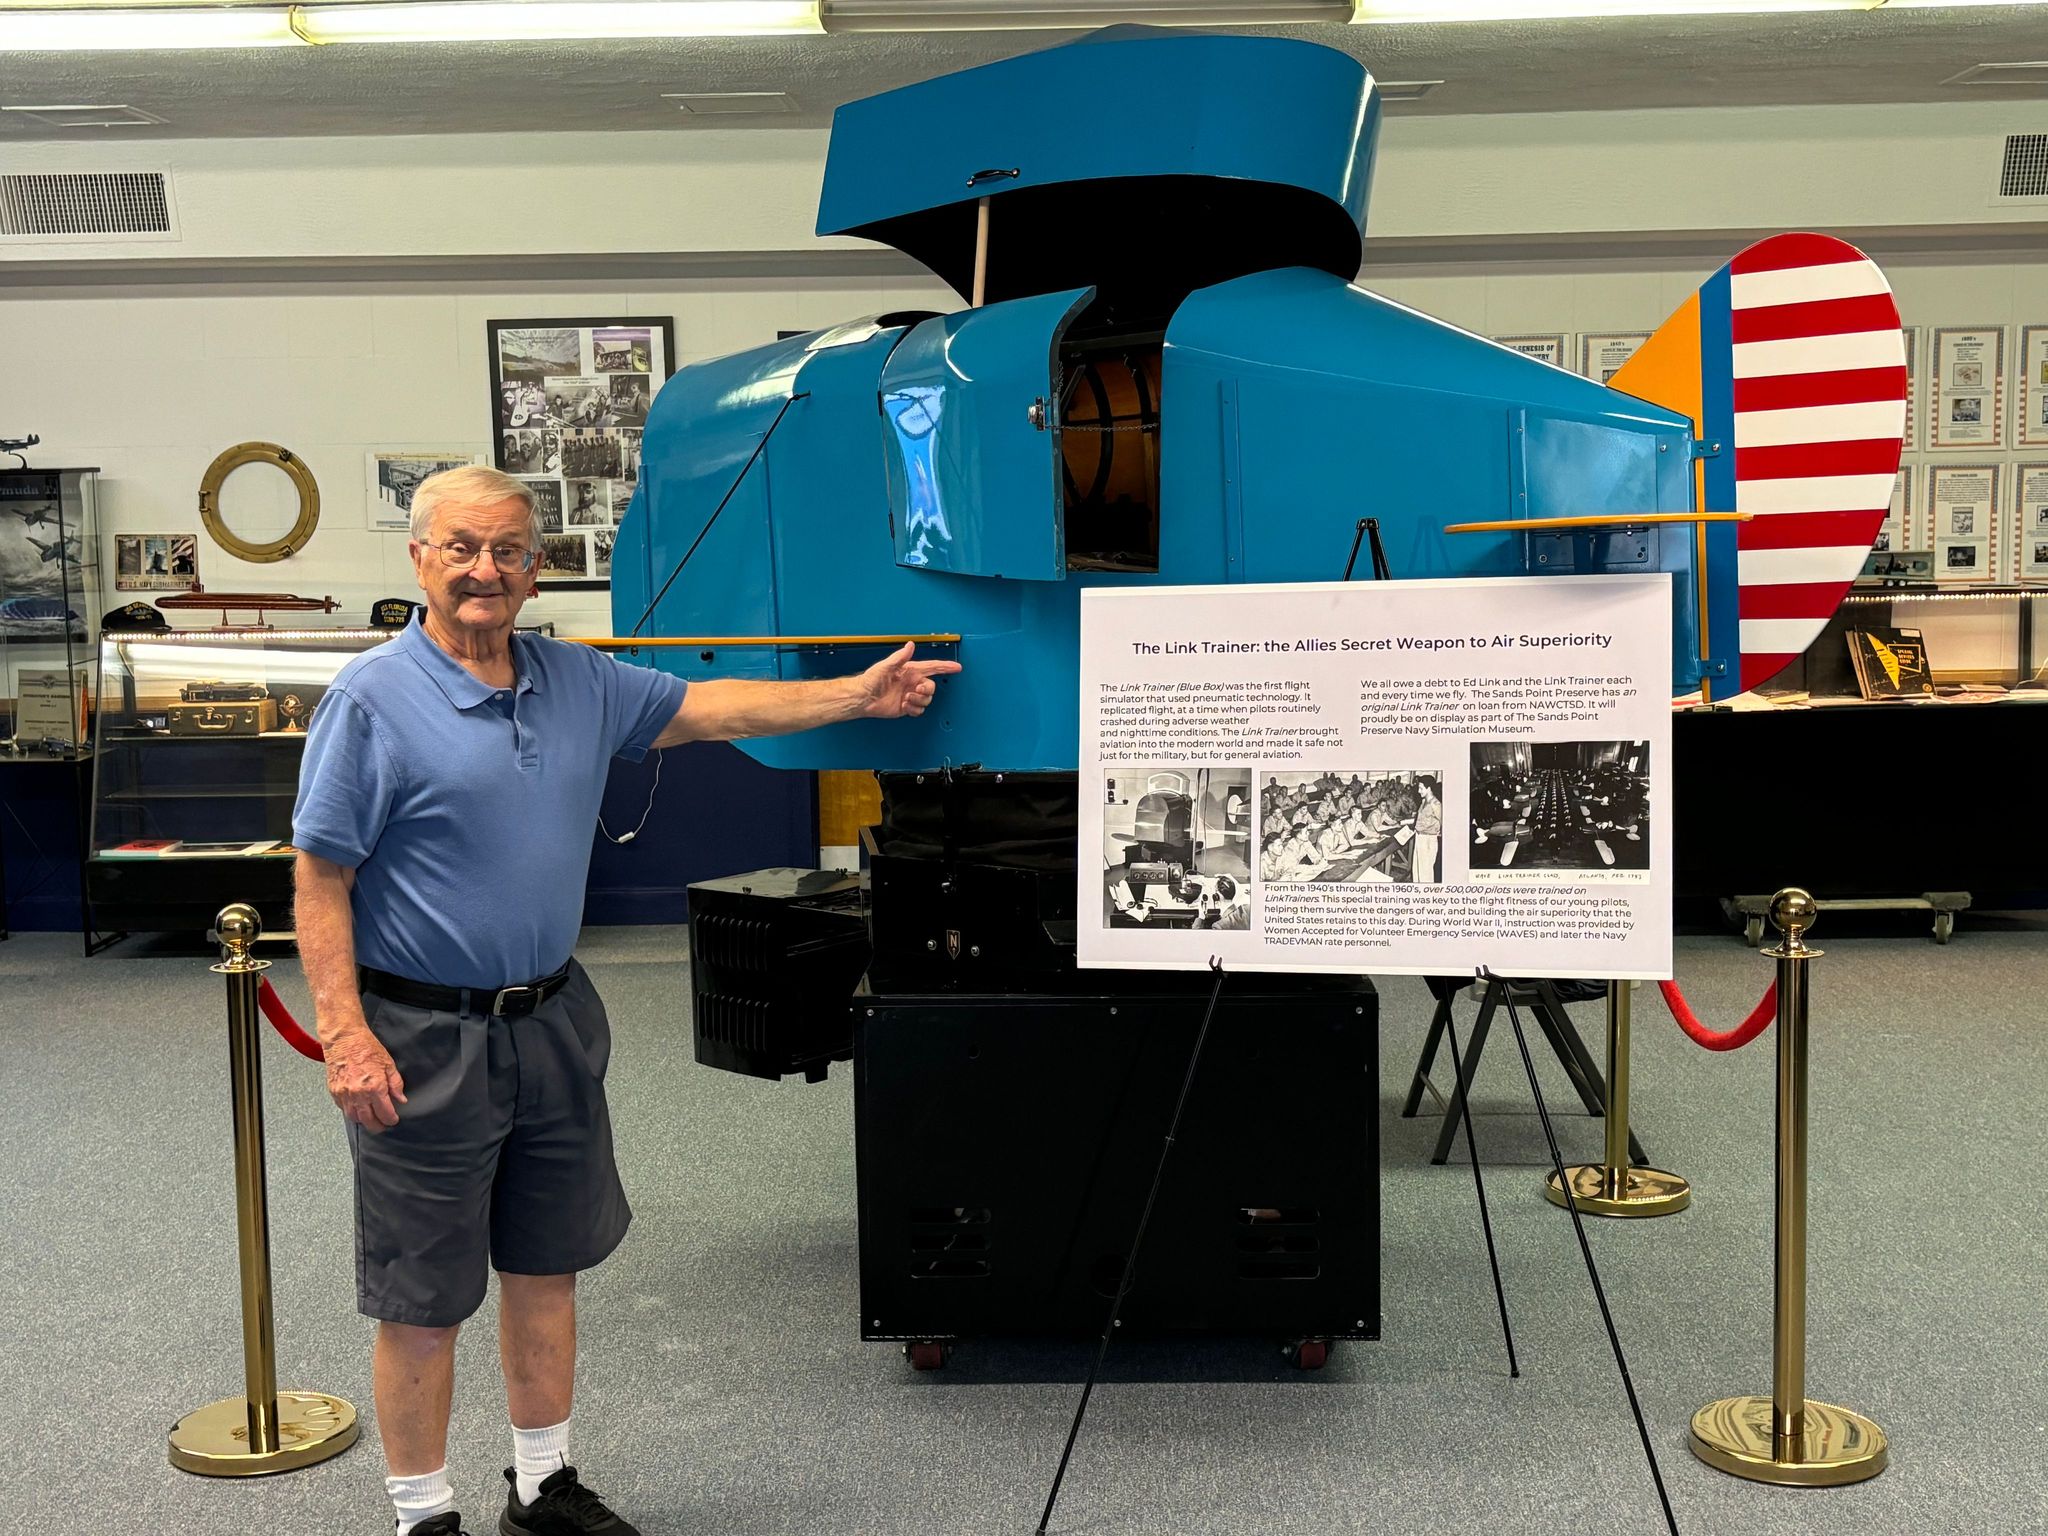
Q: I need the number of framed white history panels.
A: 8